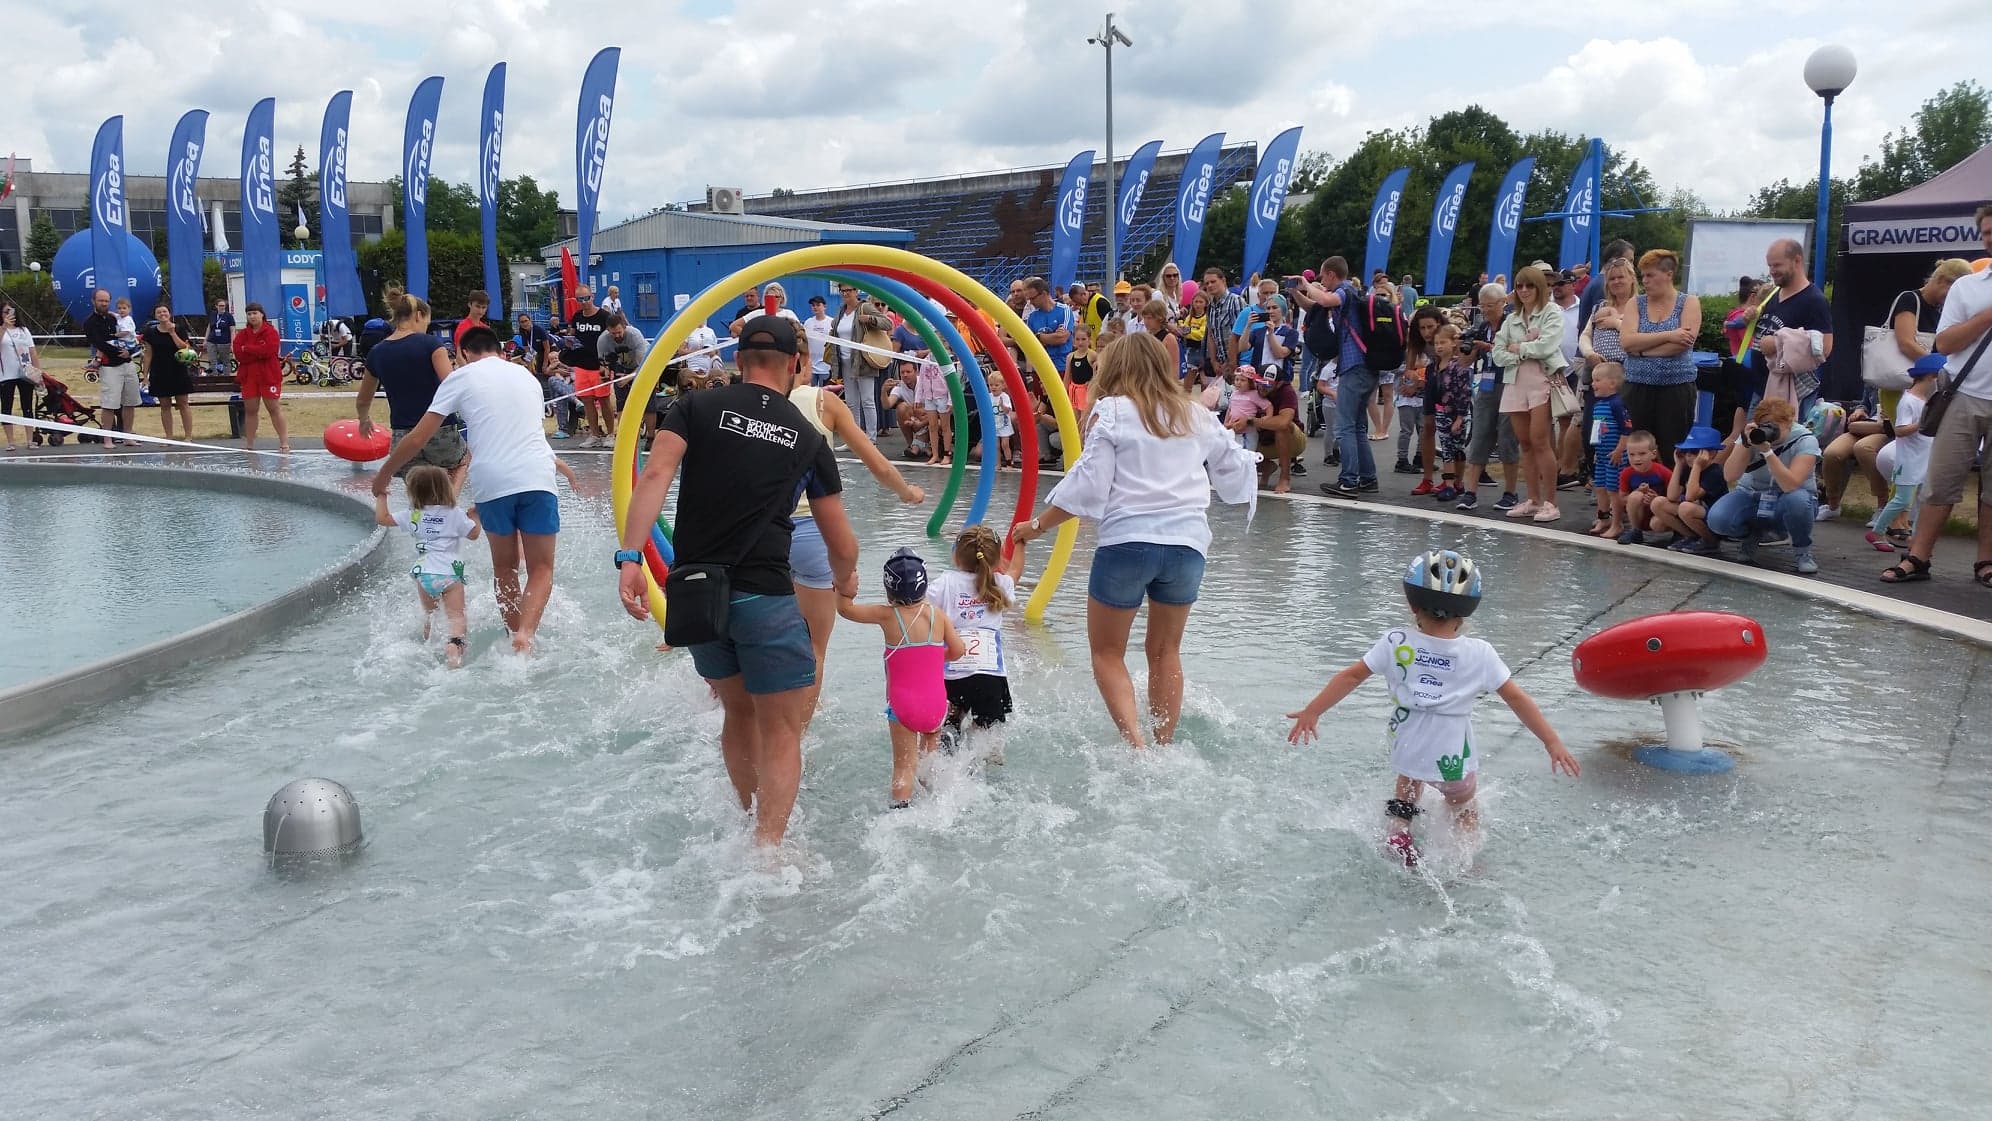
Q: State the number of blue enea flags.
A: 15